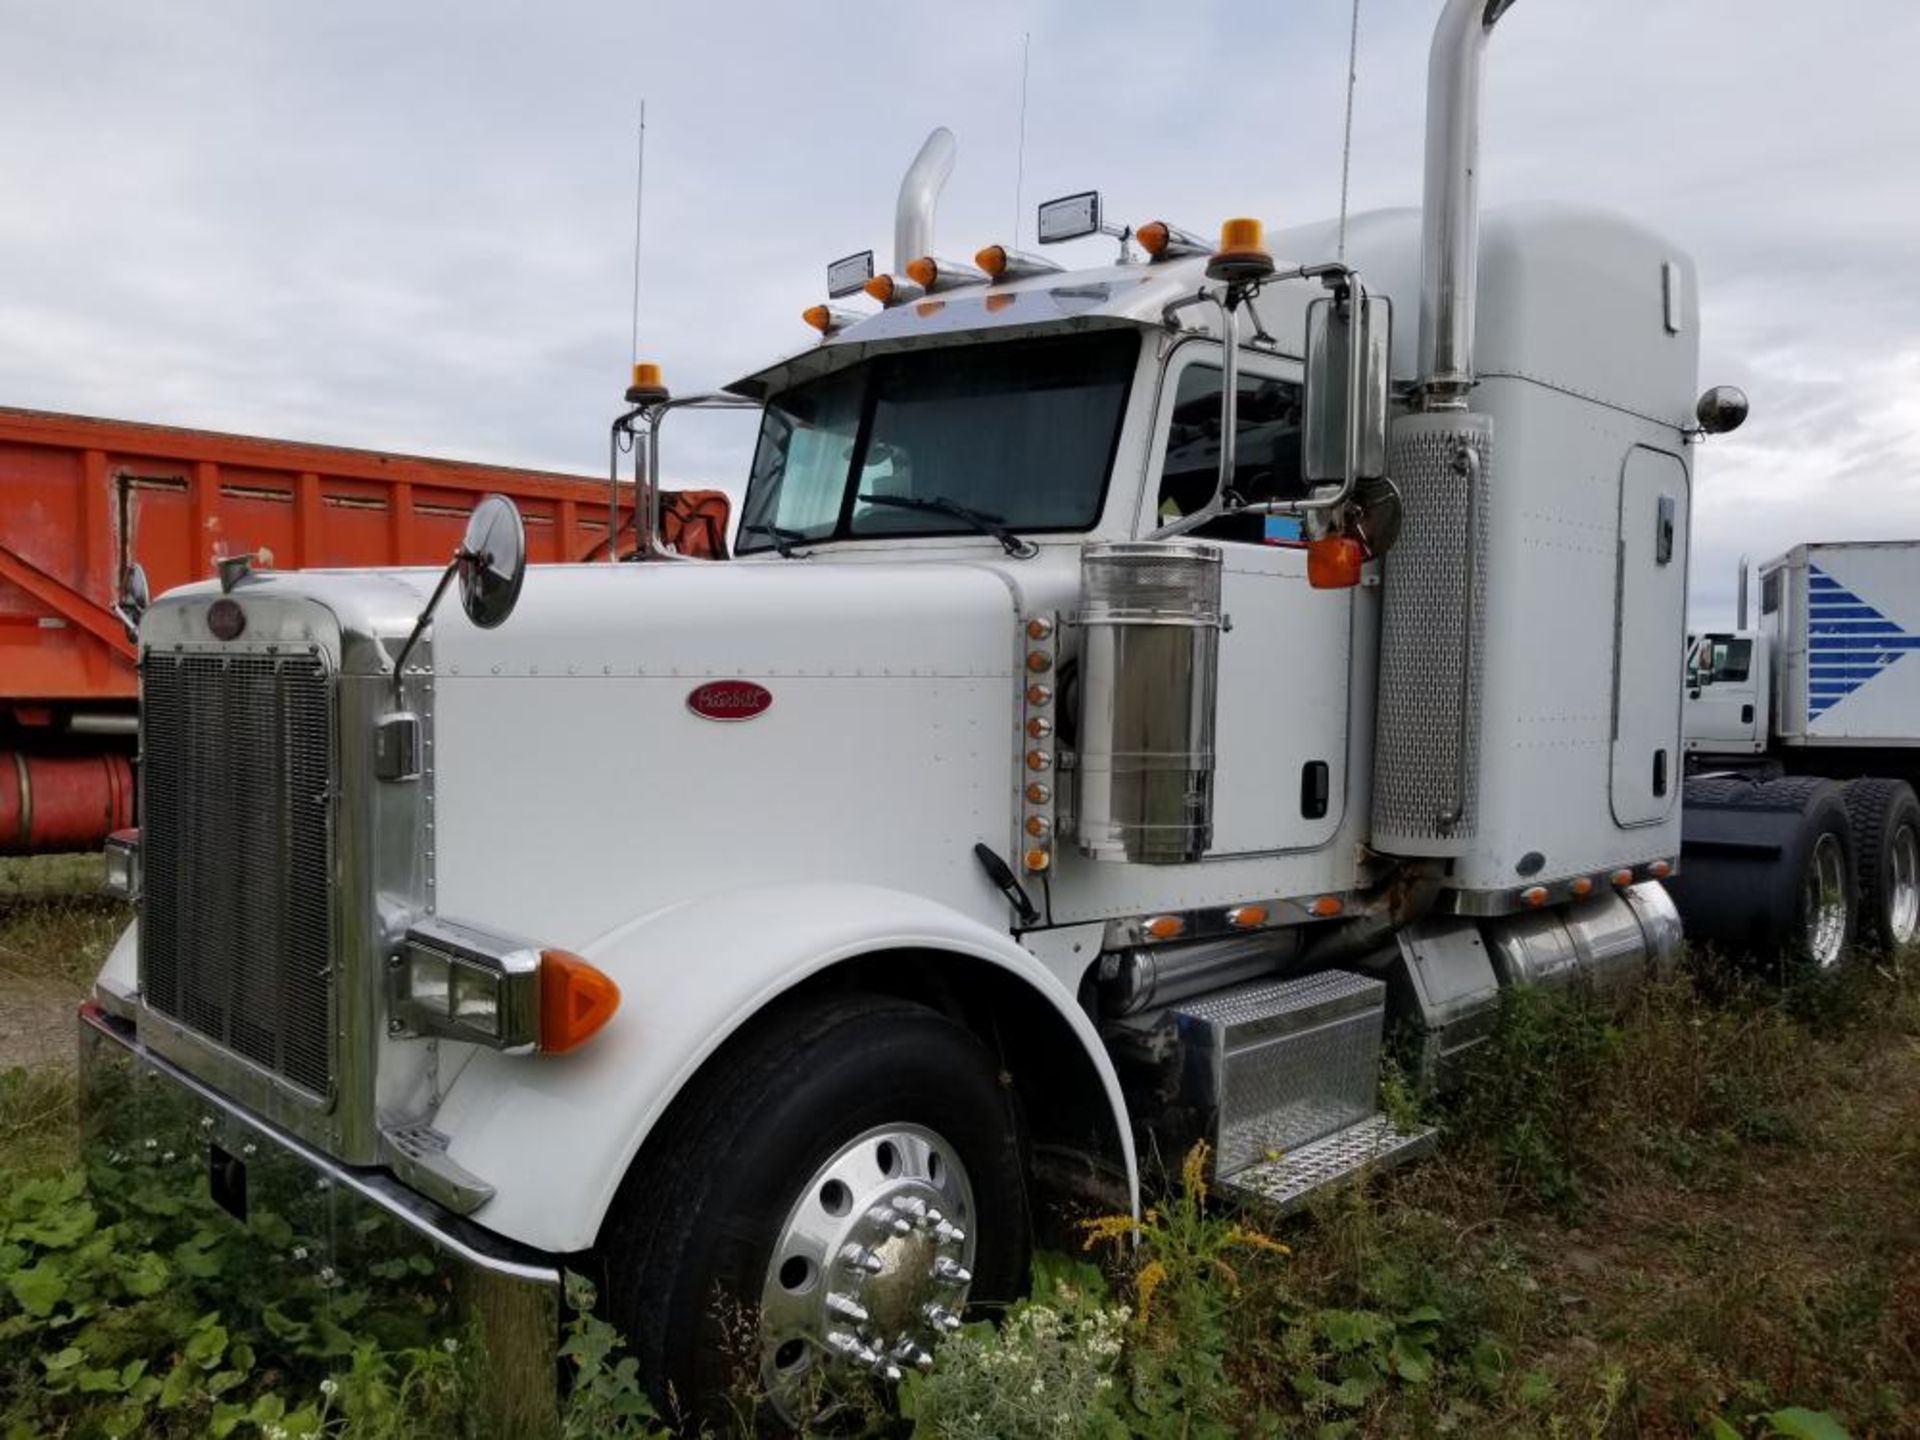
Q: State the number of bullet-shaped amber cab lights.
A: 5